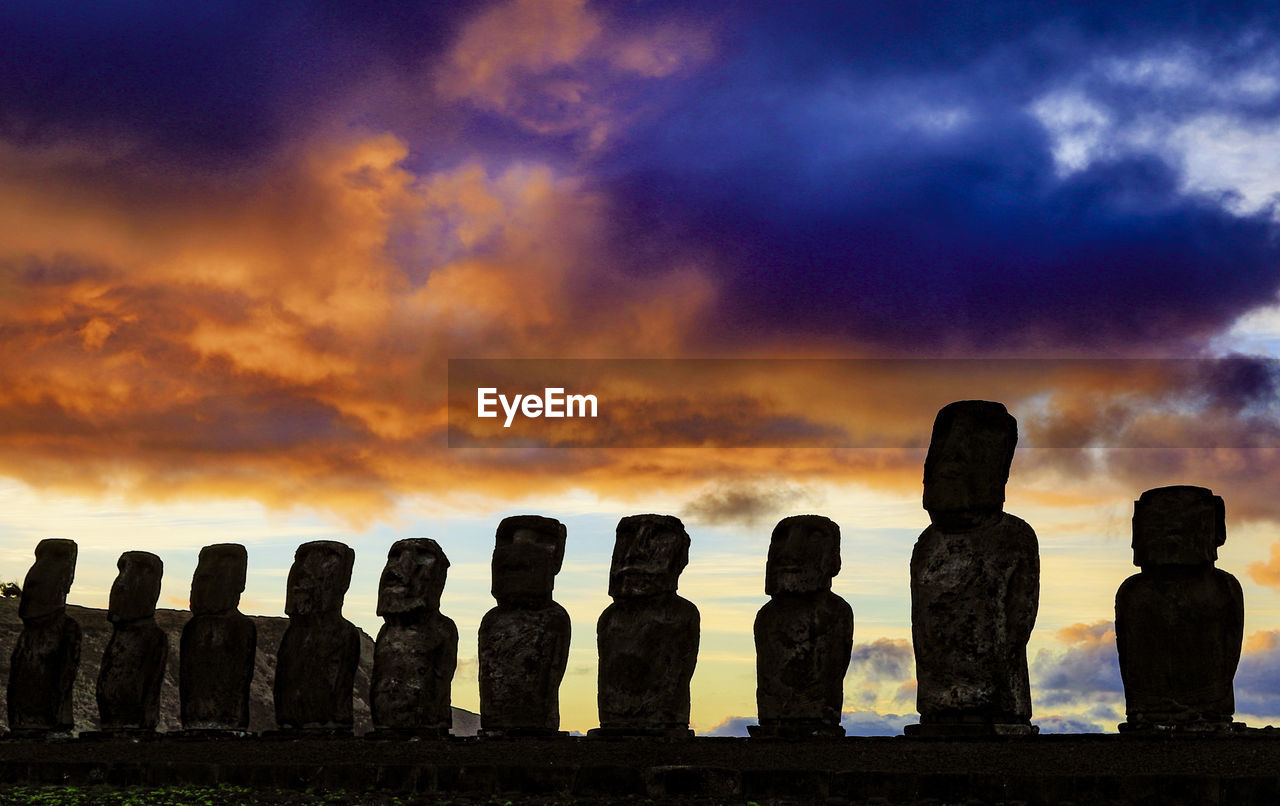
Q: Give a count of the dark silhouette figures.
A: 10